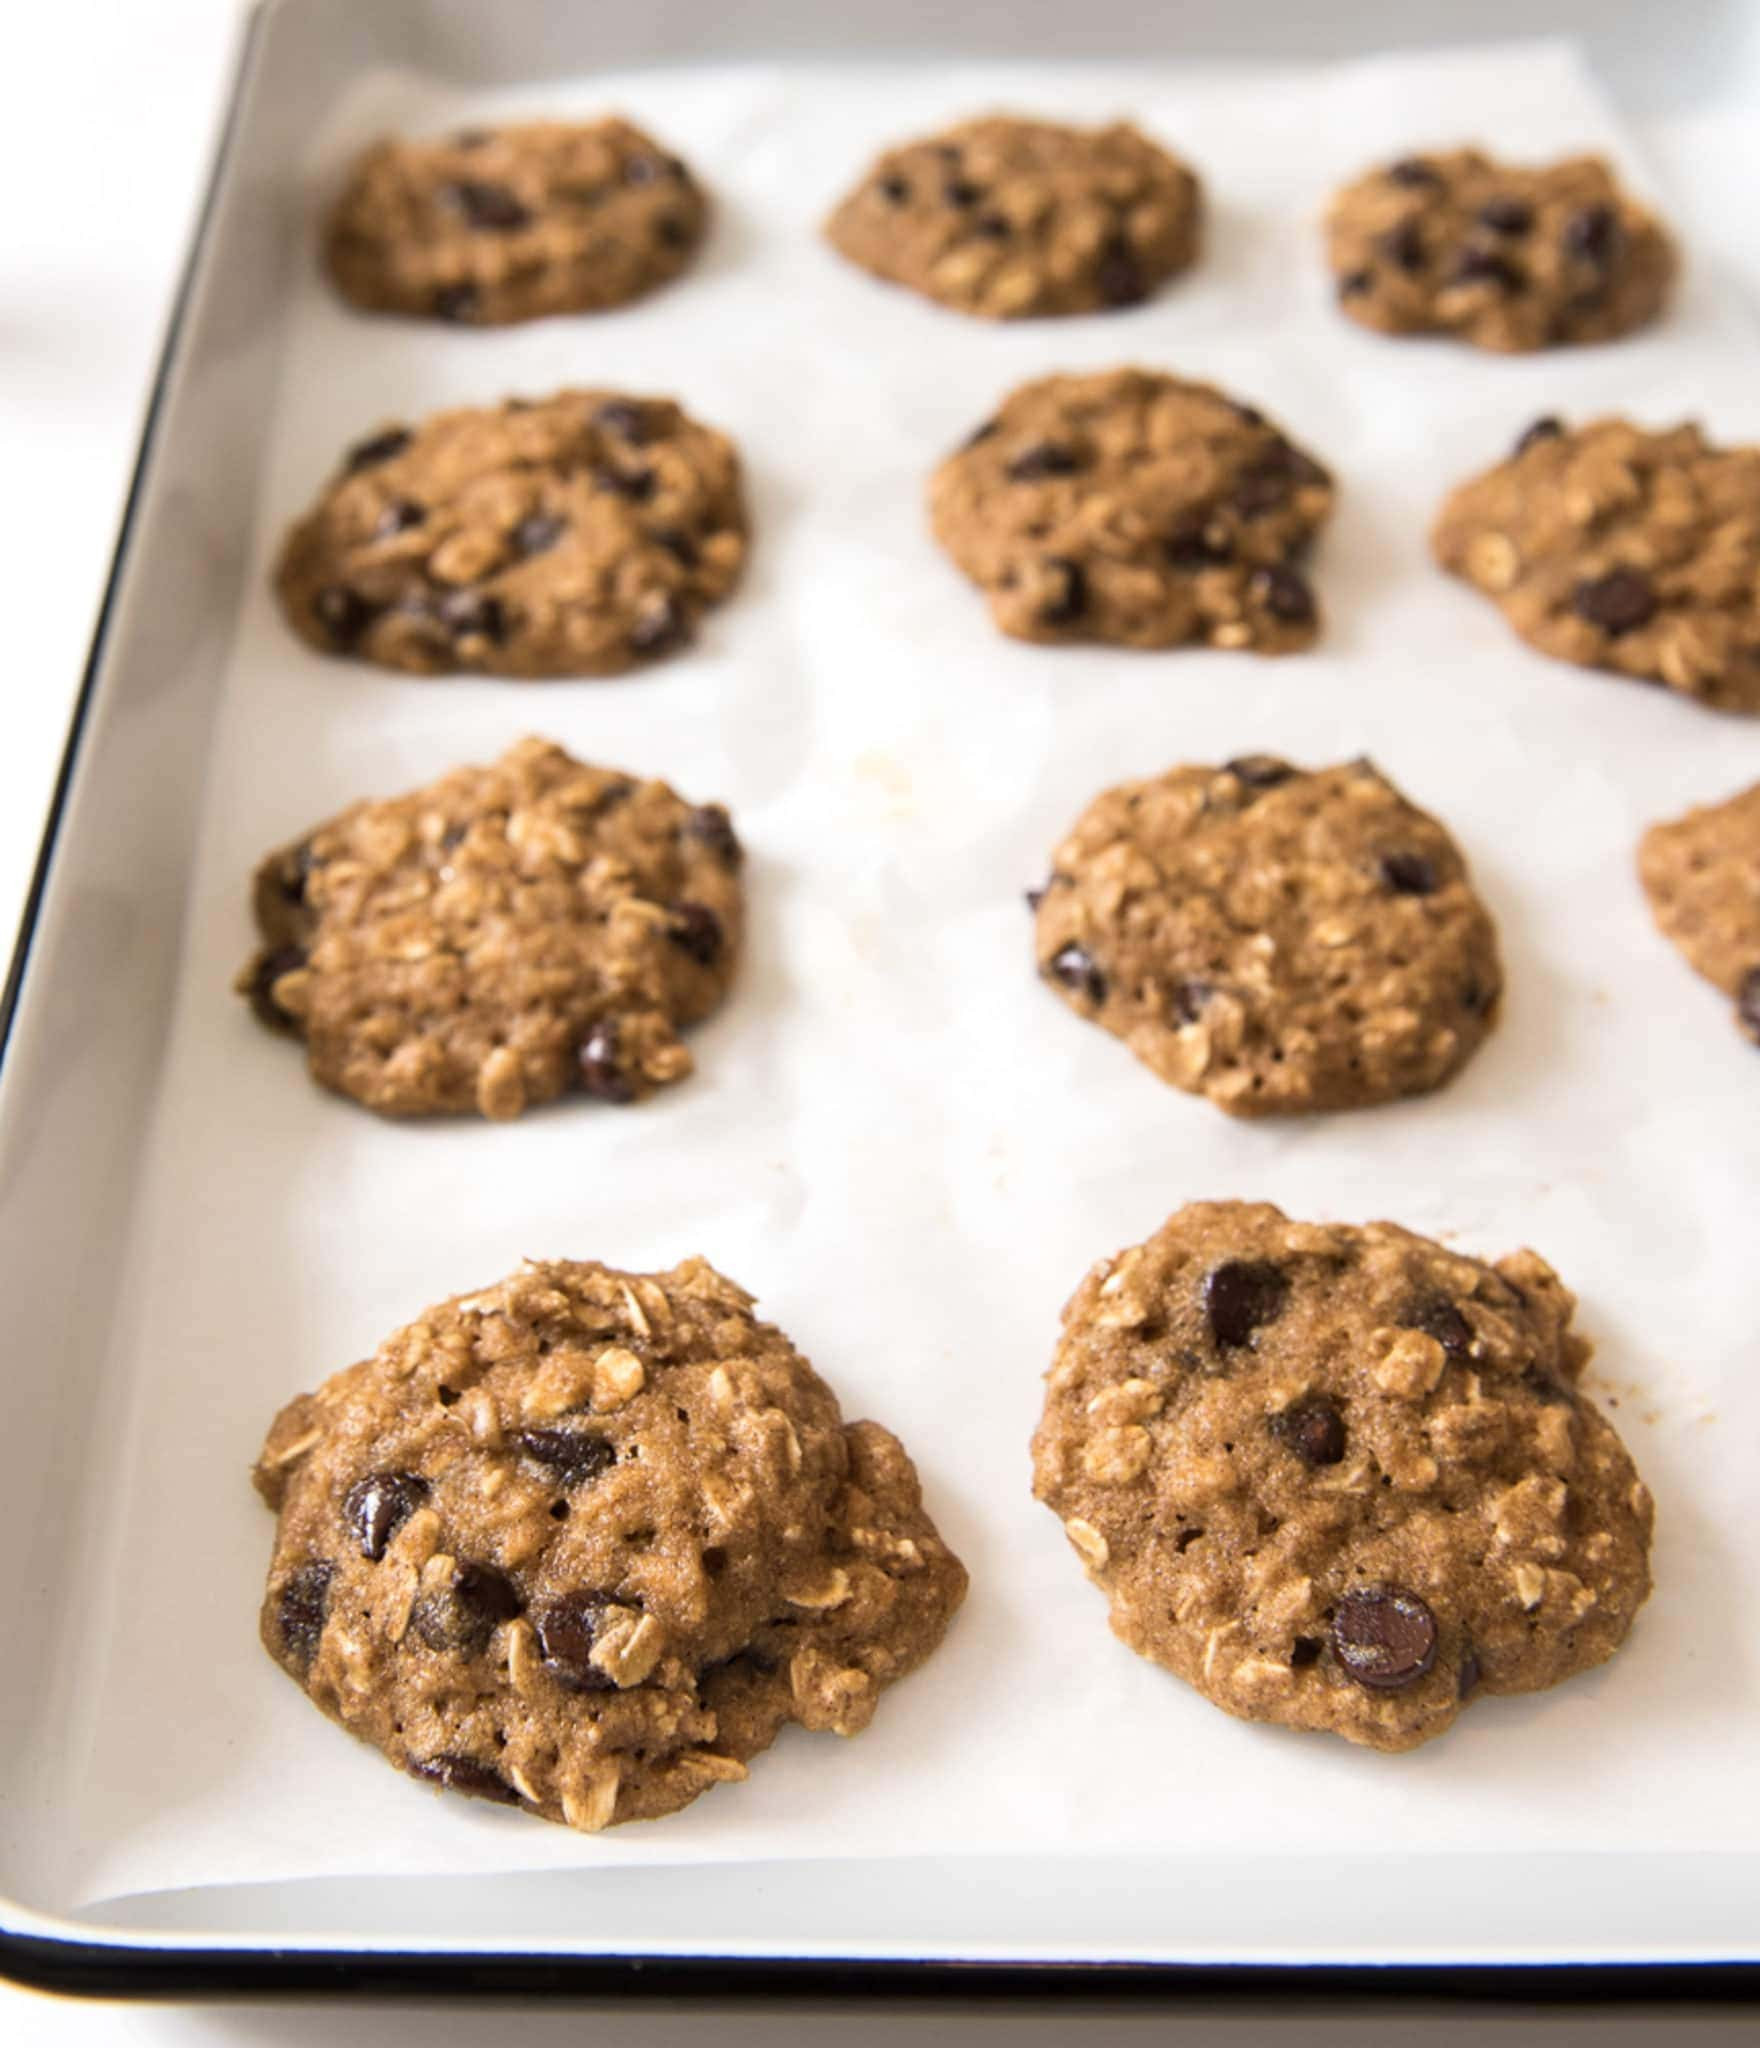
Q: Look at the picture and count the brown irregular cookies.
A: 11